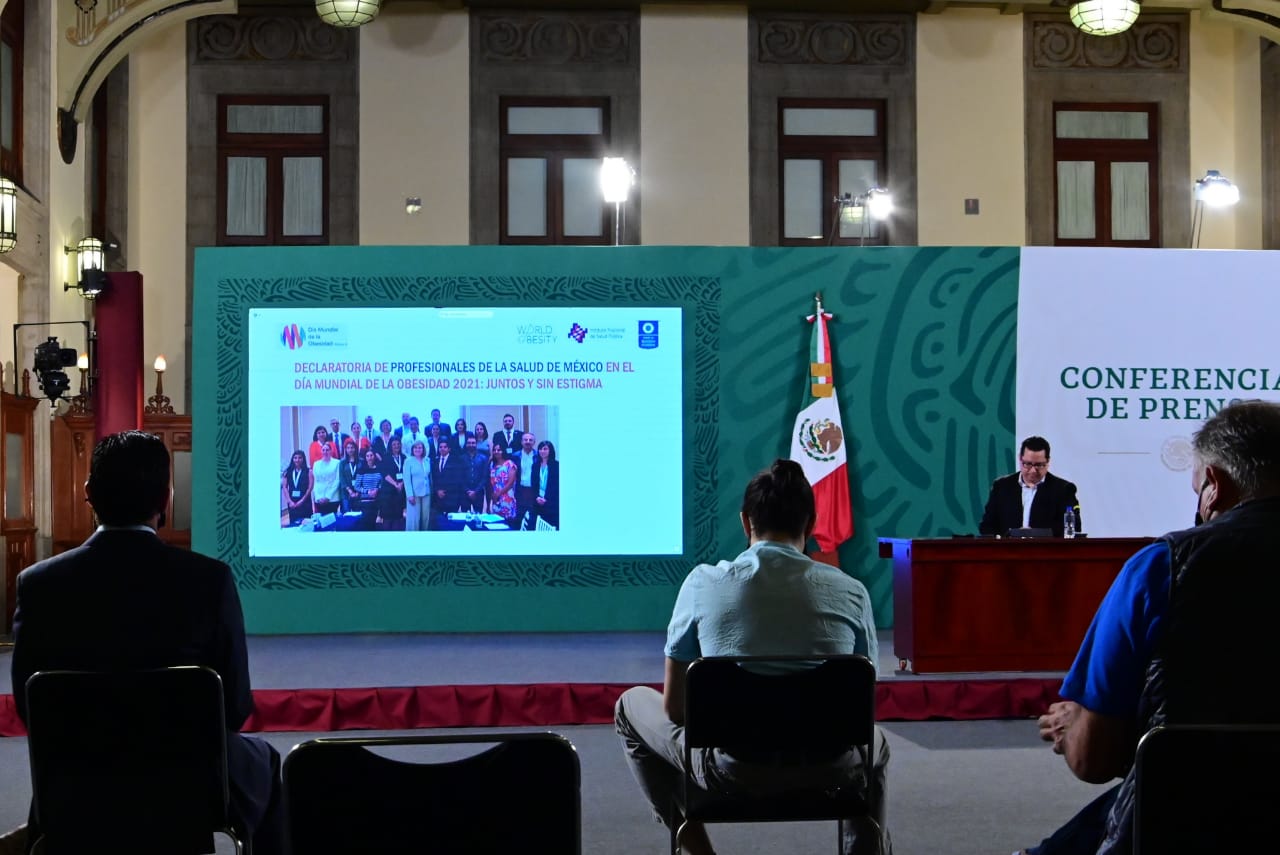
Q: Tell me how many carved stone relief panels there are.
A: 4